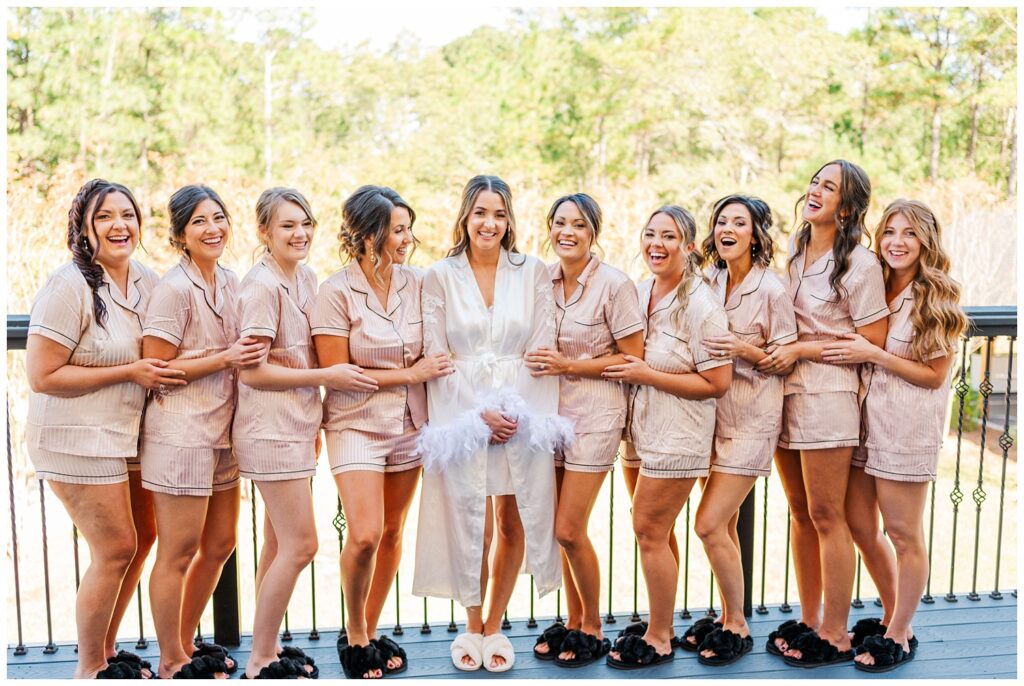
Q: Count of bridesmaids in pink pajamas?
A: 9